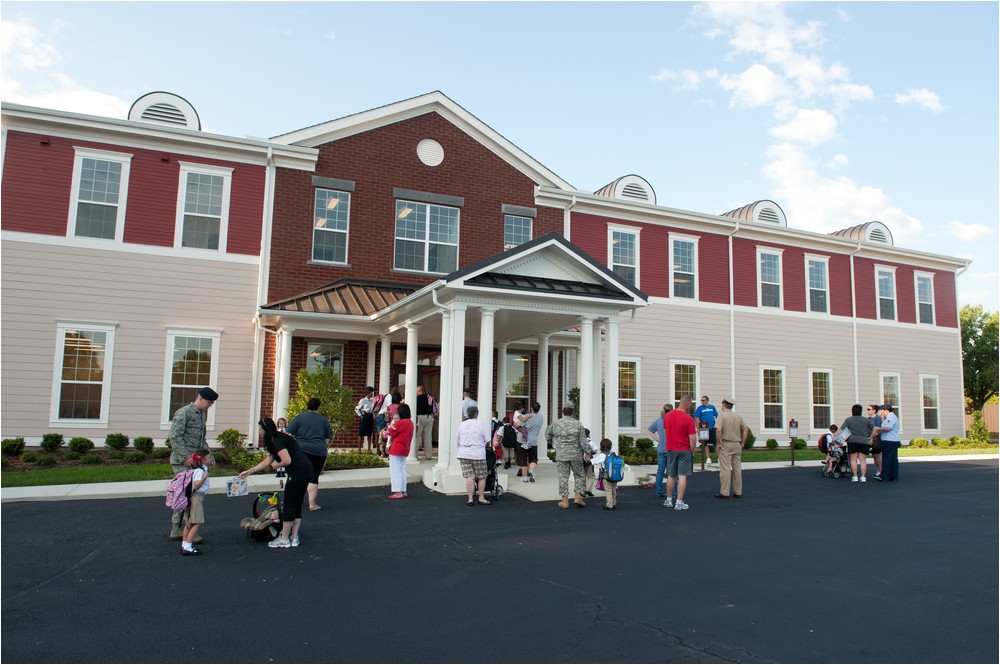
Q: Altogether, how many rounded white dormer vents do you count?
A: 4